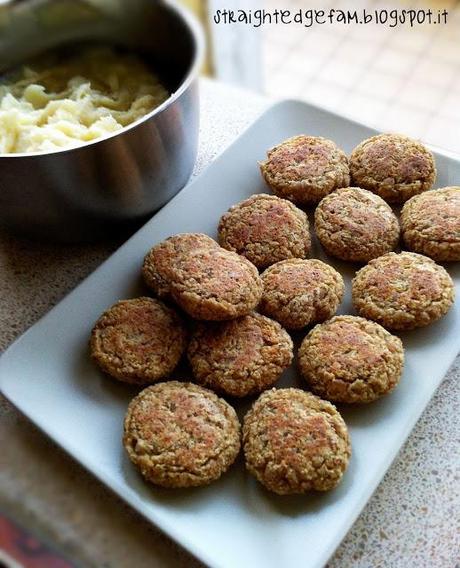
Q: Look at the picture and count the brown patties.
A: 14